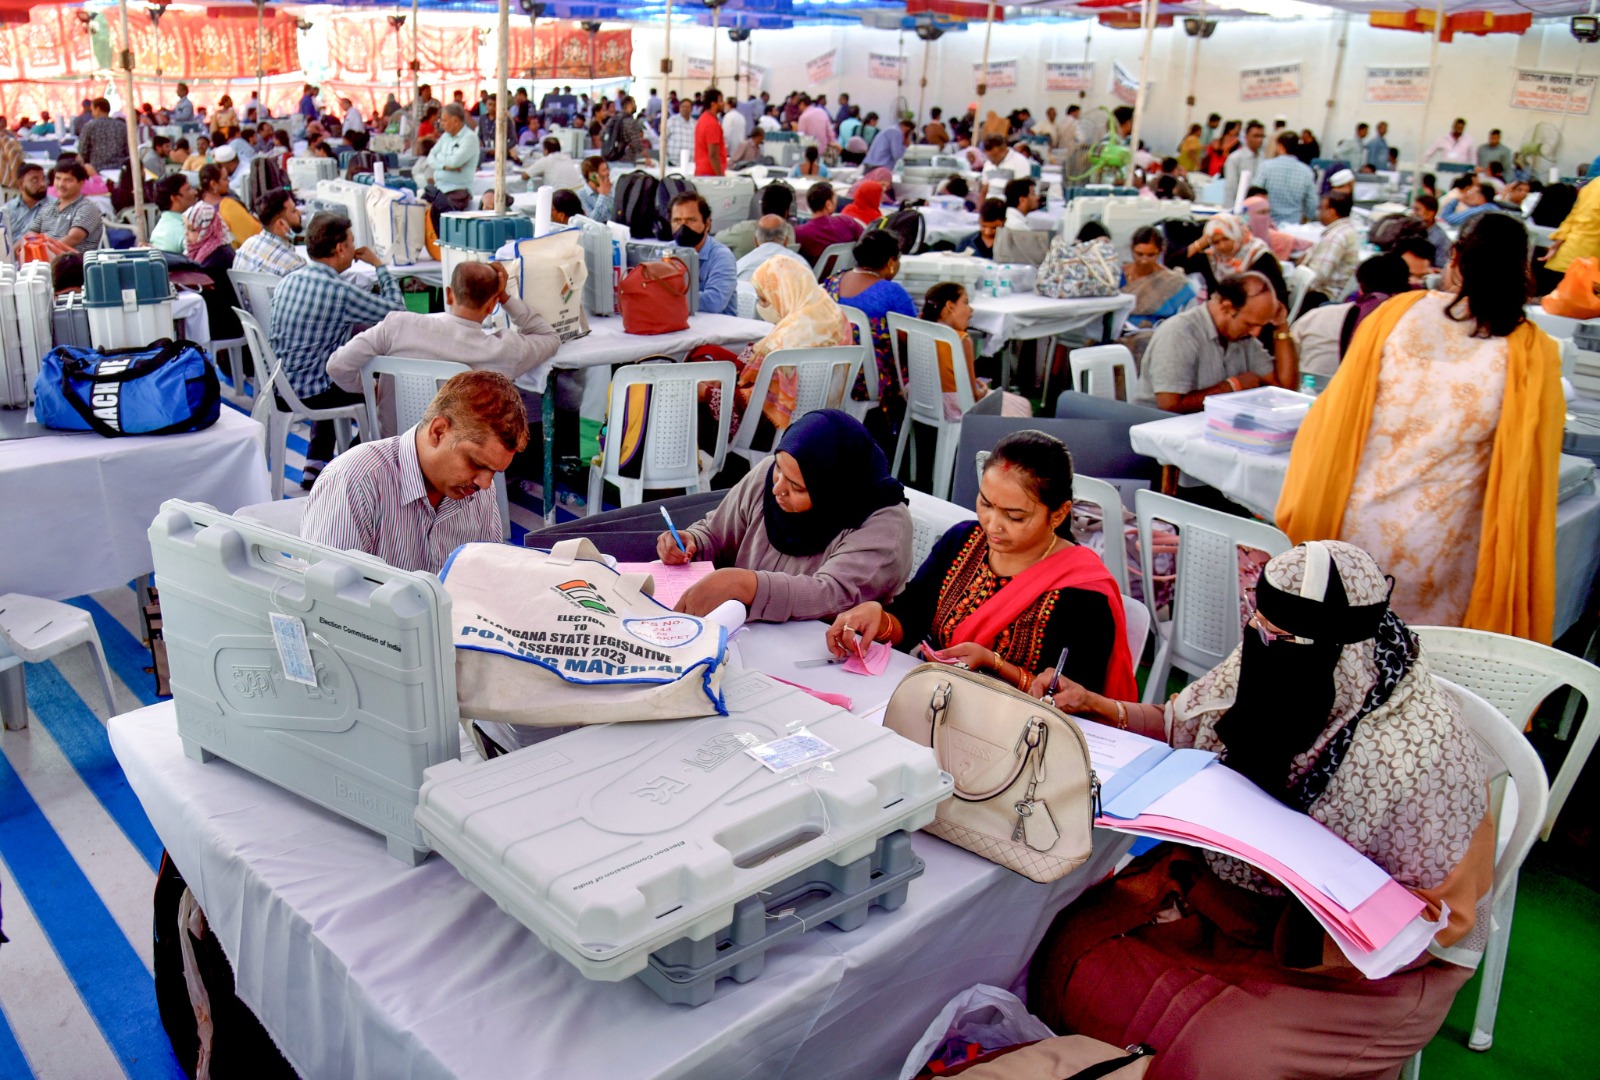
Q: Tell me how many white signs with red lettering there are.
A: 10